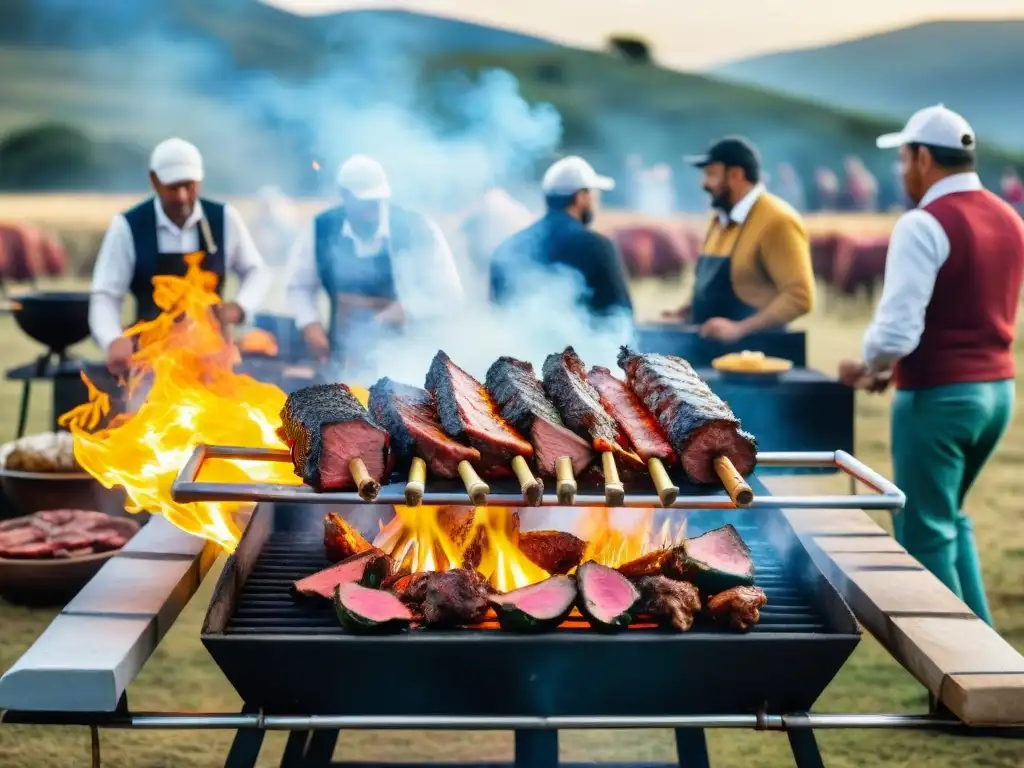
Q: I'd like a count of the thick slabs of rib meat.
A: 7